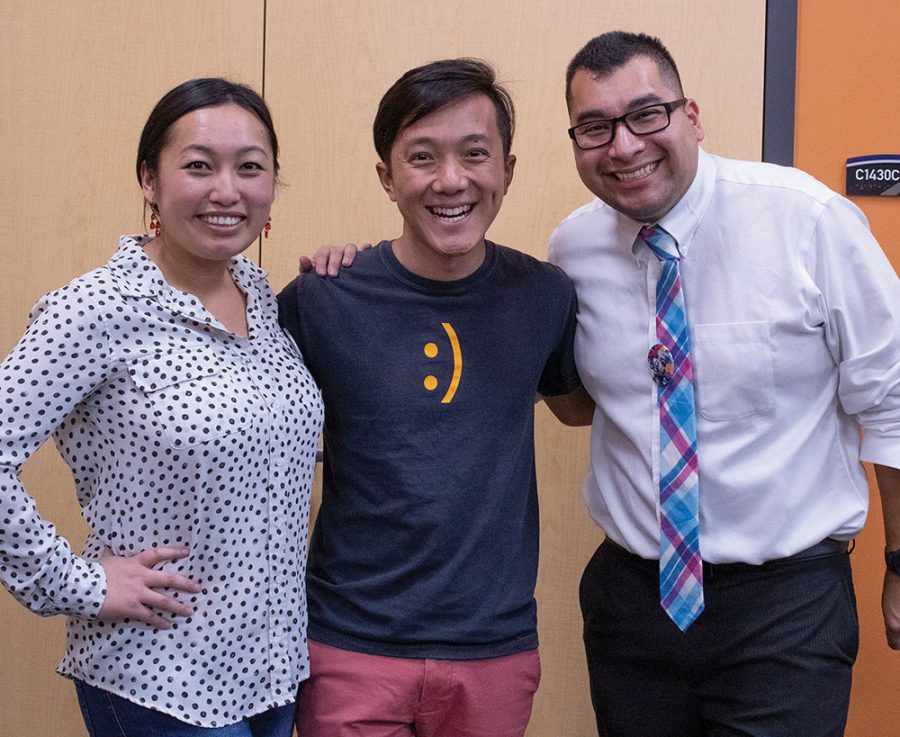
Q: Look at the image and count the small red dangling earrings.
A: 2